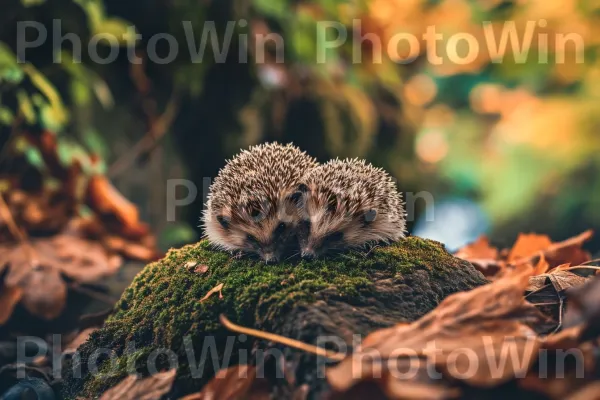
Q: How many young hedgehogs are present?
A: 2